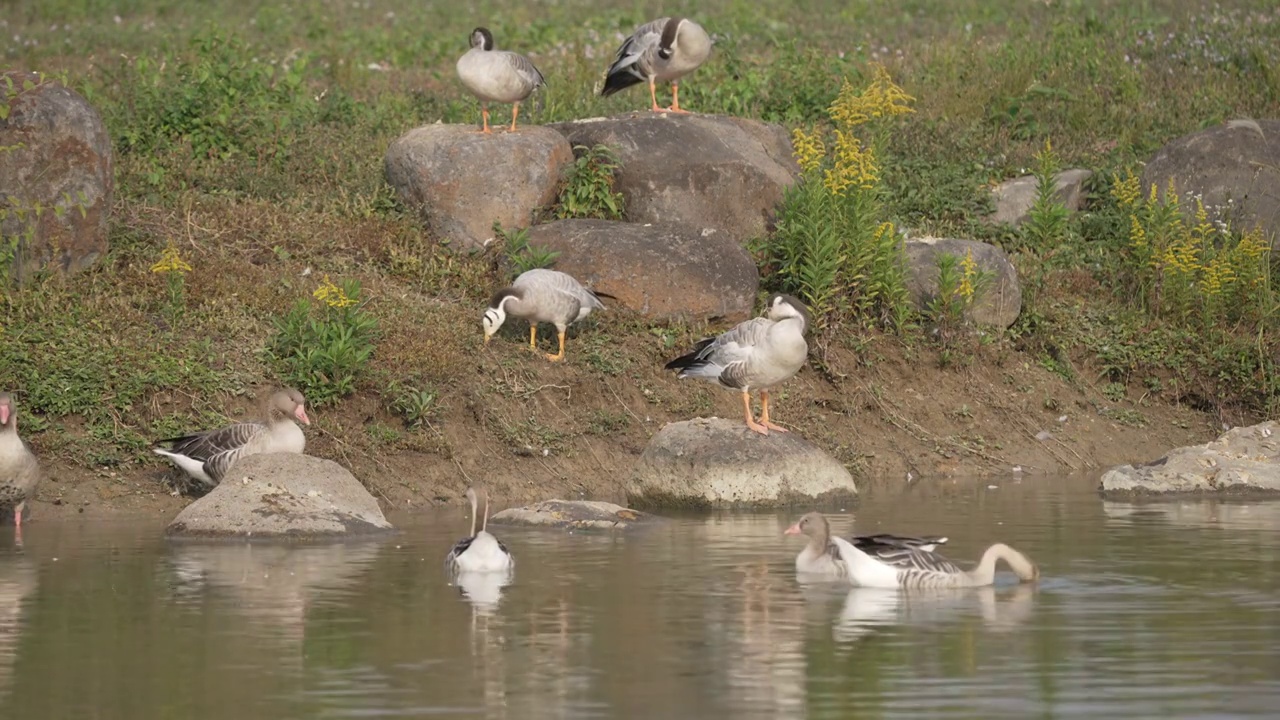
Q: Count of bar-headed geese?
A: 4